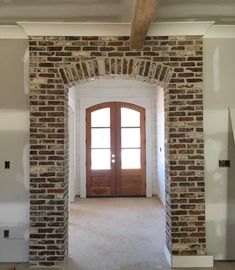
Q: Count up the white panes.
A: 6